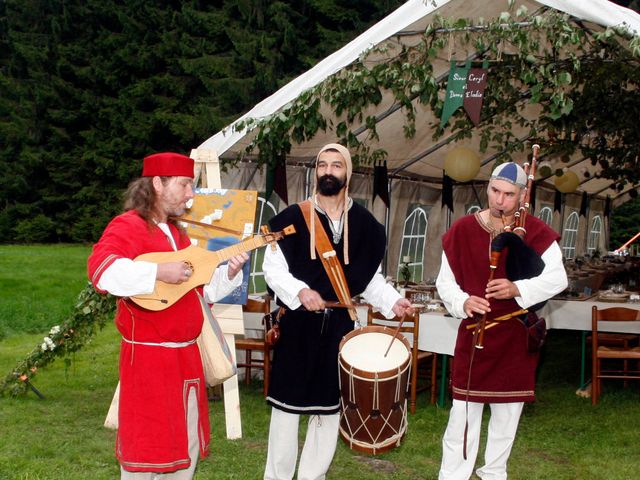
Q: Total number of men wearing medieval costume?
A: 3